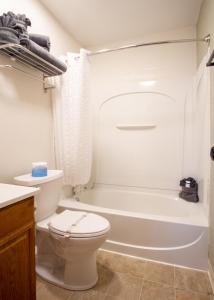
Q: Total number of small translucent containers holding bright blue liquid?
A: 1